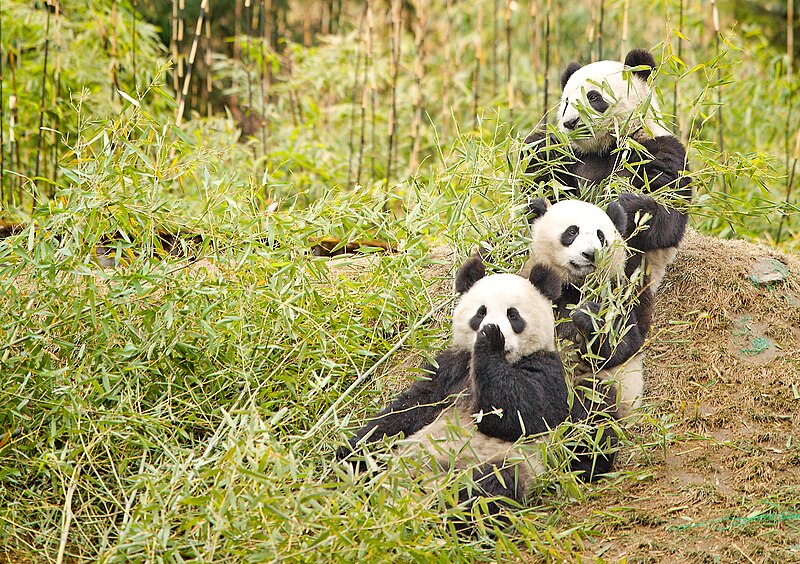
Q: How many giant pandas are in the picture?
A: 3